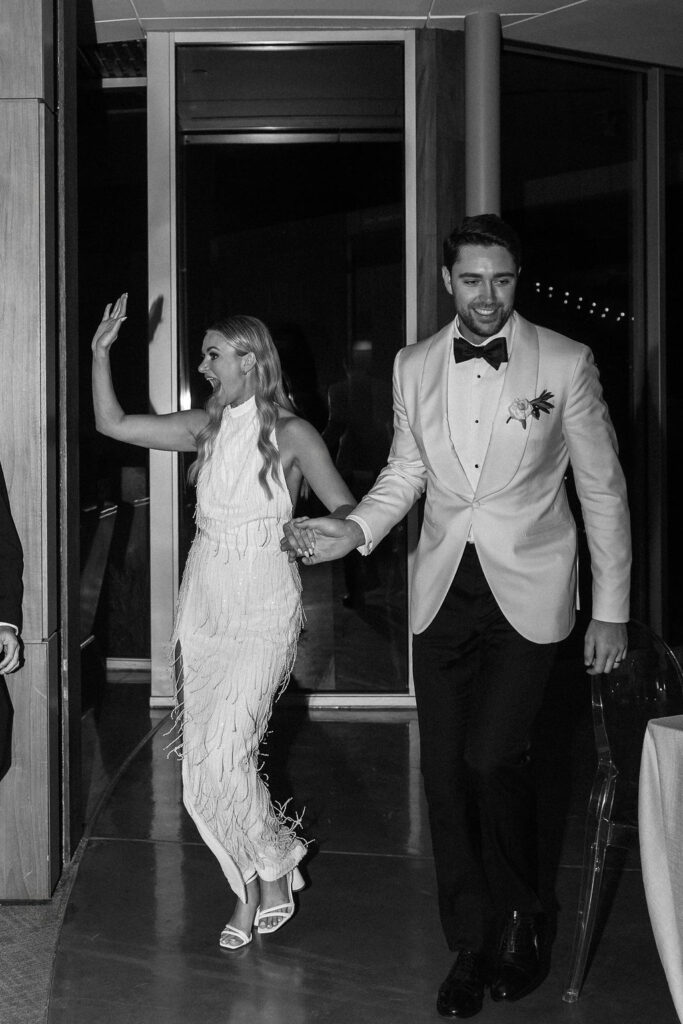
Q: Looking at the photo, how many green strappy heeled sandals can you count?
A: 0